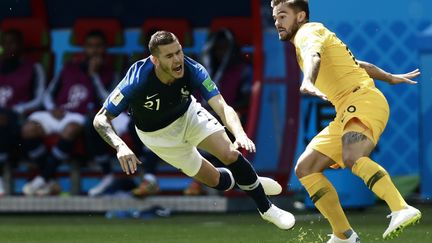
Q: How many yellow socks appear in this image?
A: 2